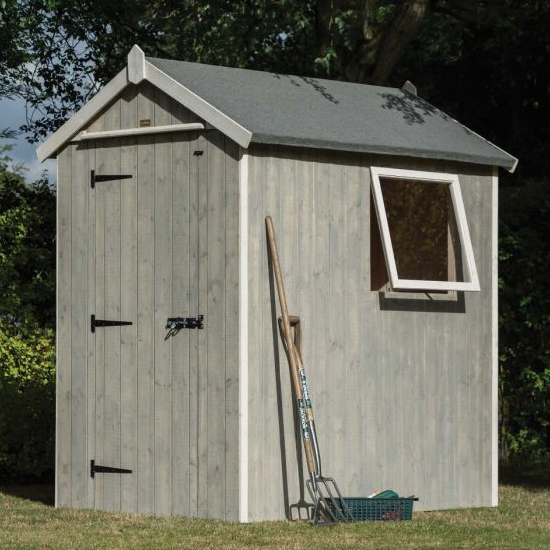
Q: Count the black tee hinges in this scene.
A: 3